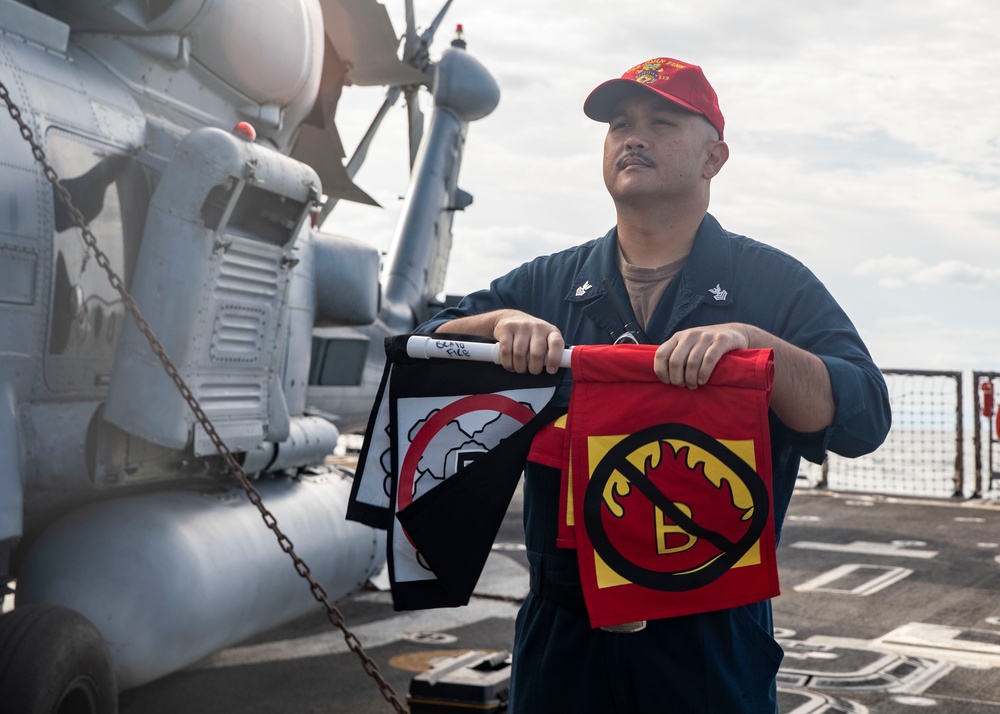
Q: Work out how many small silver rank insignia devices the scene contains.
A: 2